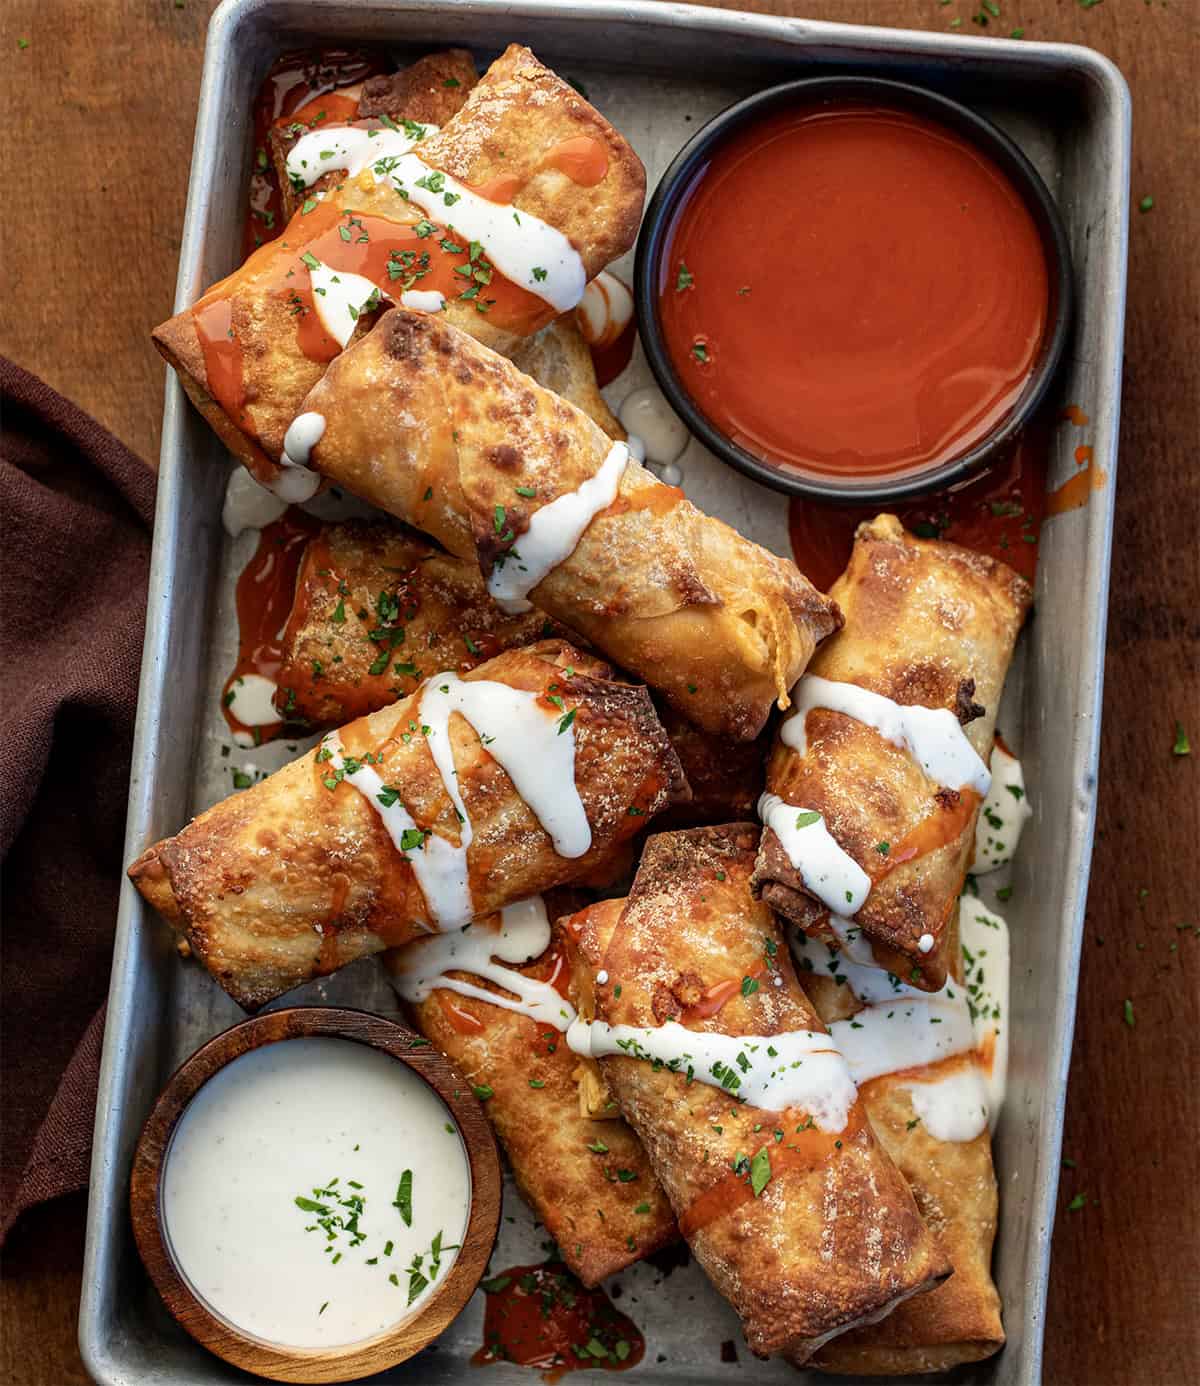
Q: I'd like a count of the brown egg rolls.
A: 9